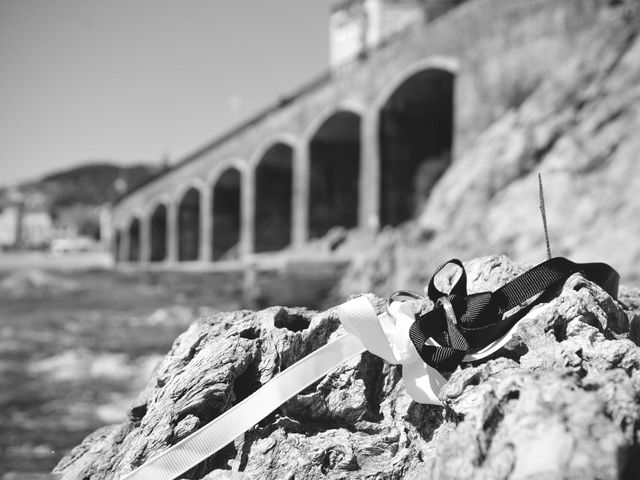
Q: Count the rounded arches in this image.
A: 8